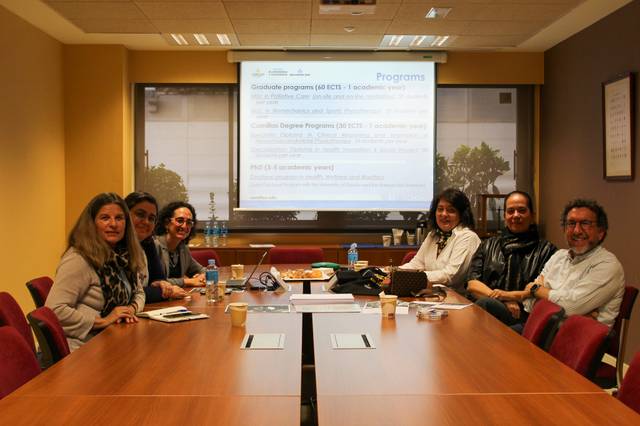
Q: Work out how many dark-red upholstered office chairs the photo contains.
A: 11